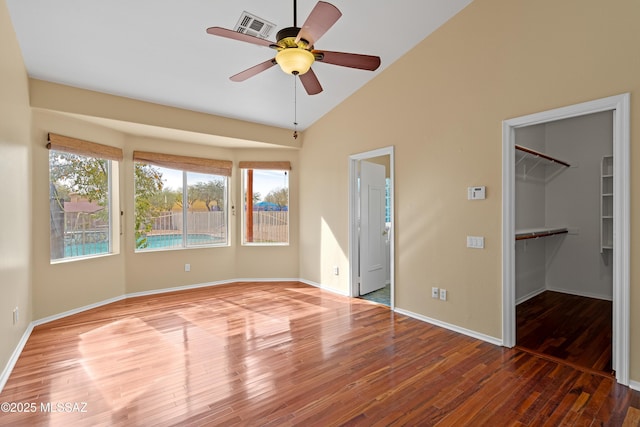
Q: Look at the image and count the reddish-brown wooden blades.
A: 5